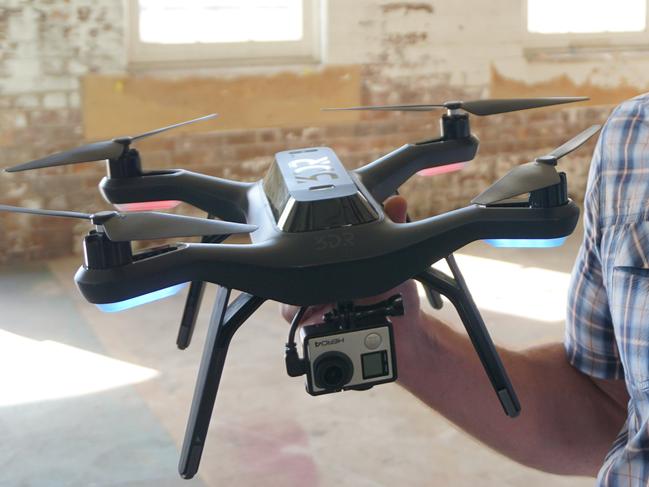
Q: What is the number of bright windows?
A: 2